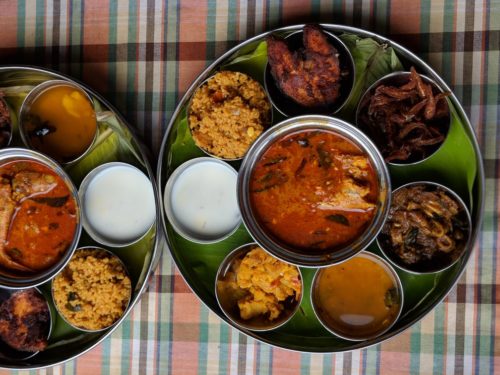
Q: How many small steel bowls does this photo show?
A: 12